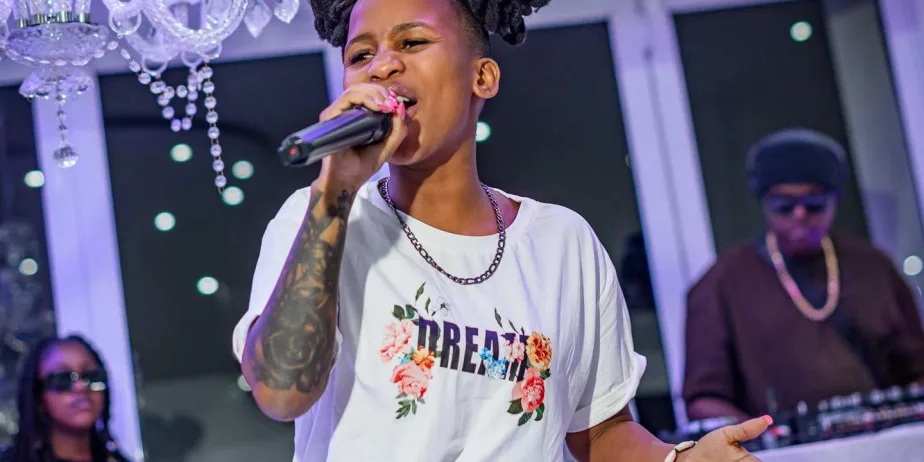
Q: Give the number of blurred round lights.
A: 11